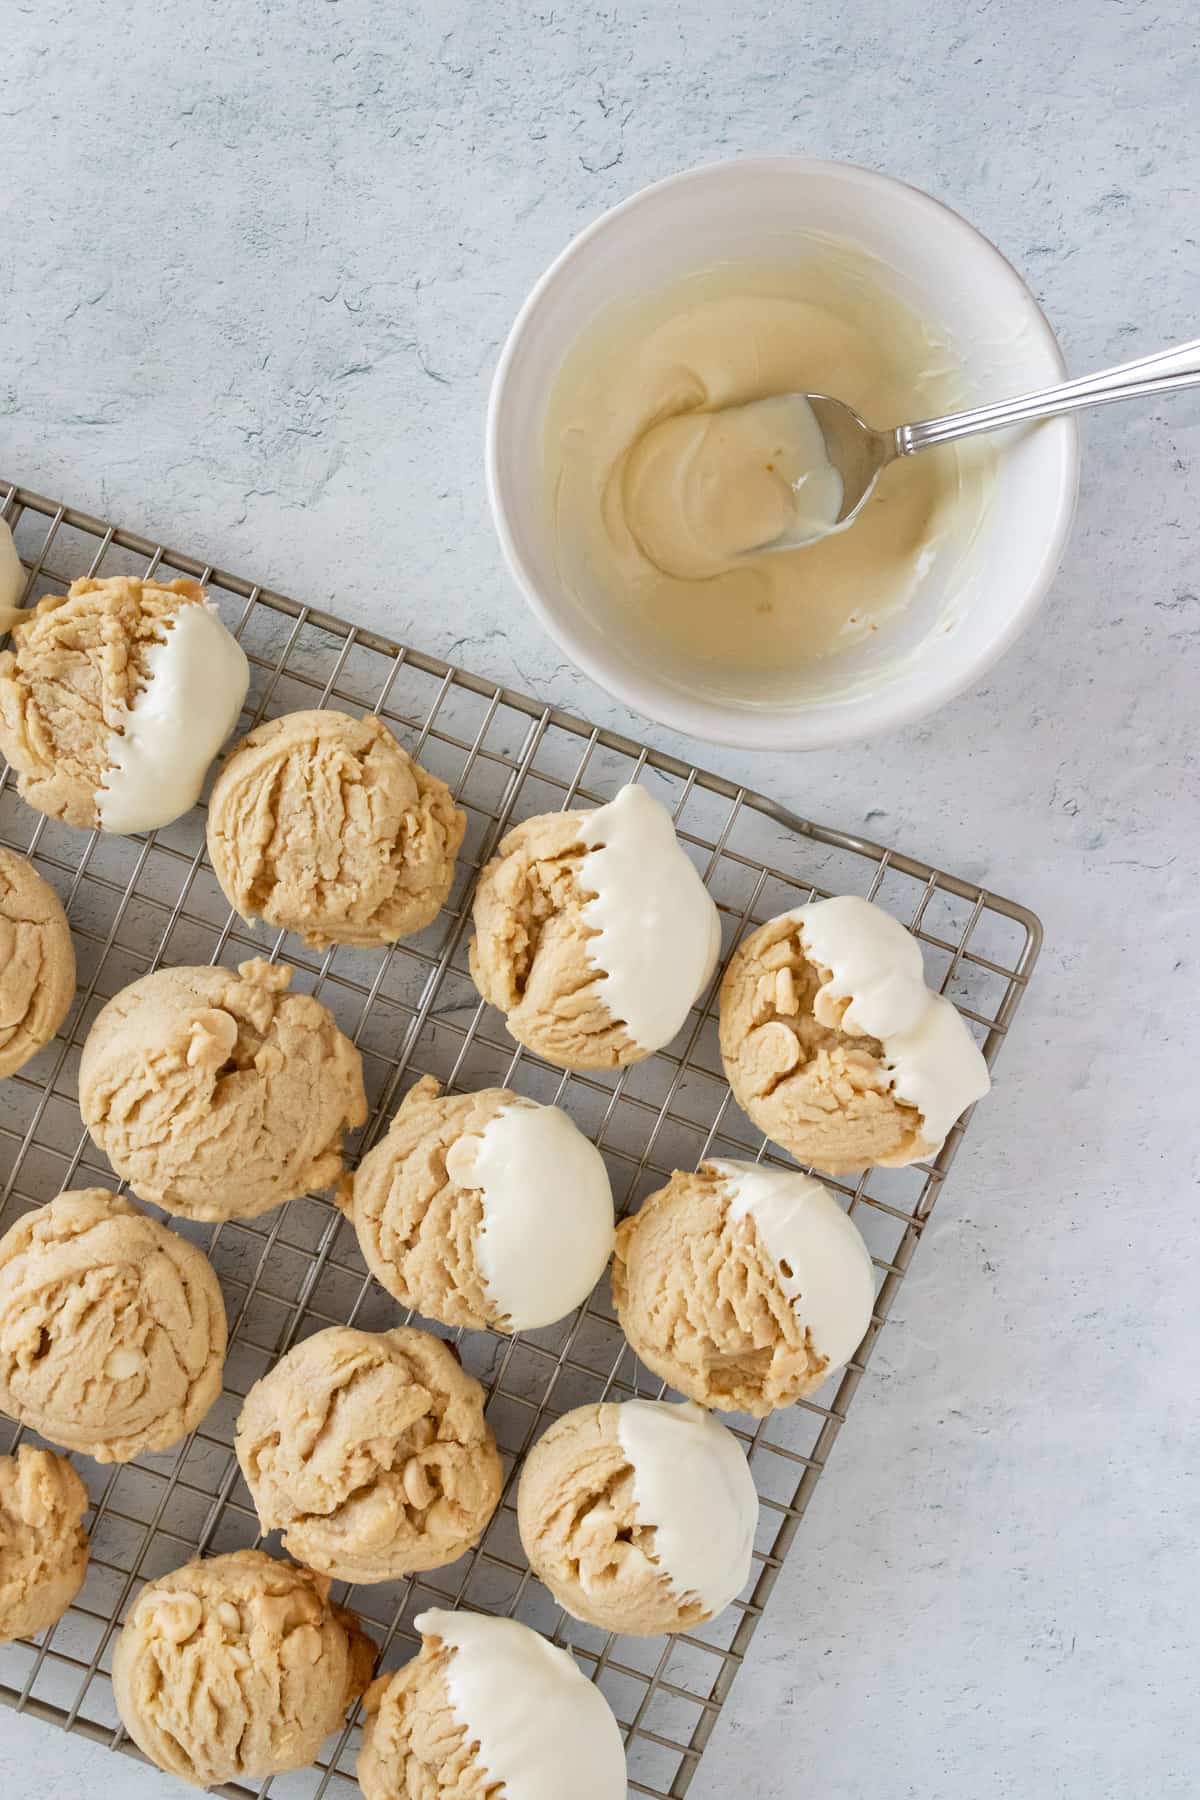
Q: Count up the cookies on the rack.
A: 15